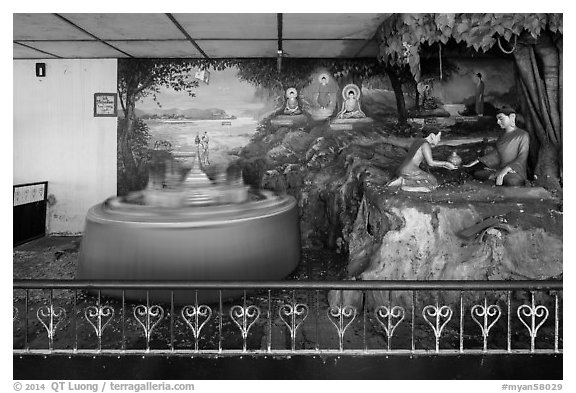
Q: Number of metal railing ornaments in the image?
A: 11